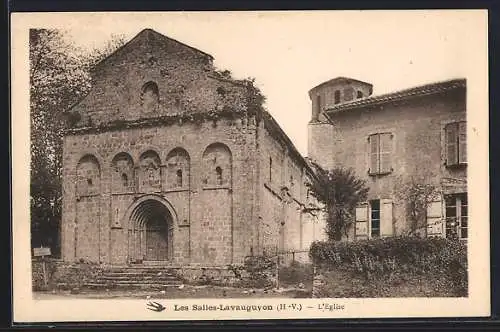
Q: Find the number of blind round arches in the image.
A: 5